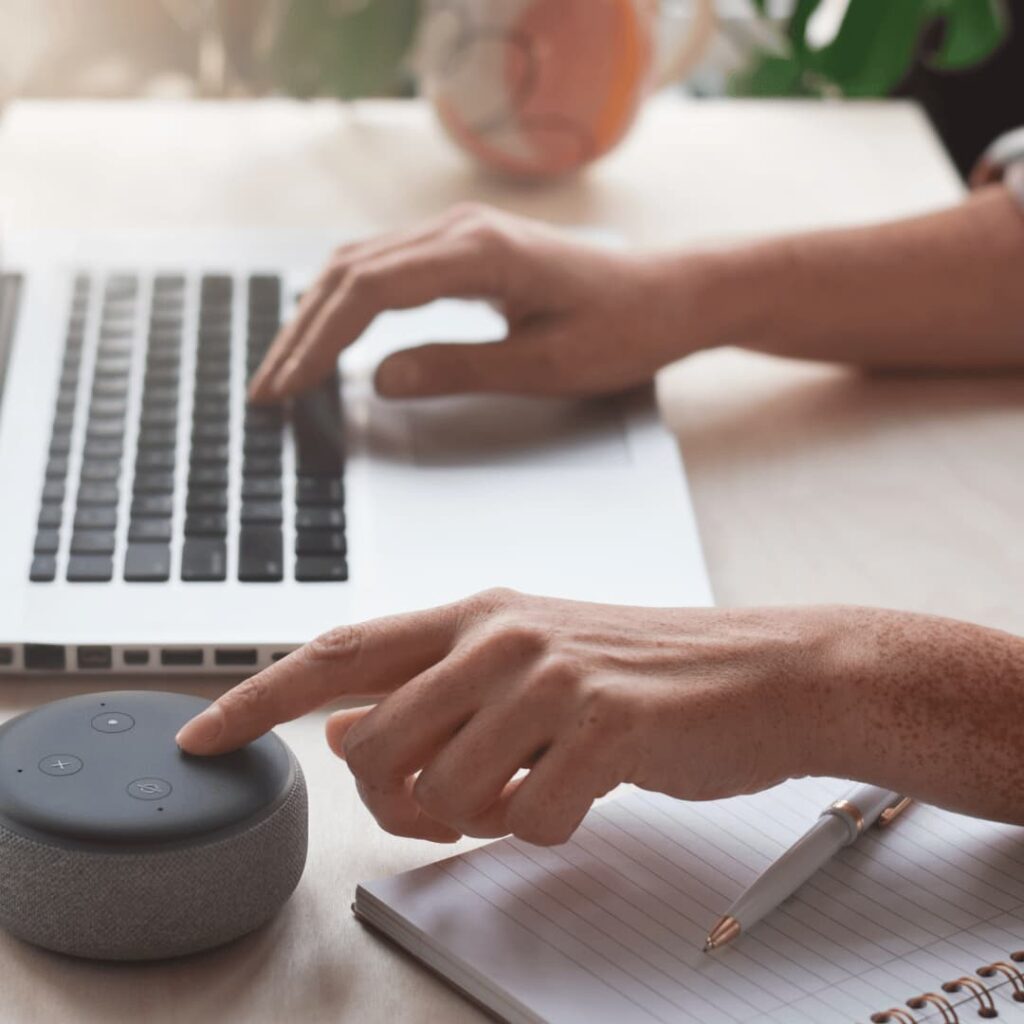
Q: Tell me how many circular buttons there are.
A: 3